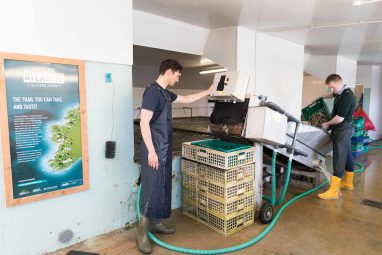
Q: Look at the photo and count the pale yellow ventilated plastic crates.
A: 5